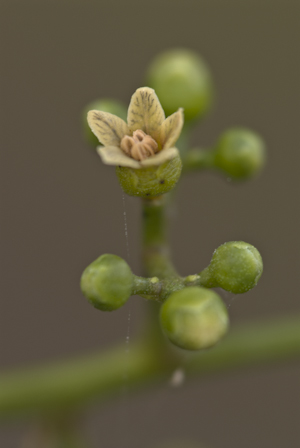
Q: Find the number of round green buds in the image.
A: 6